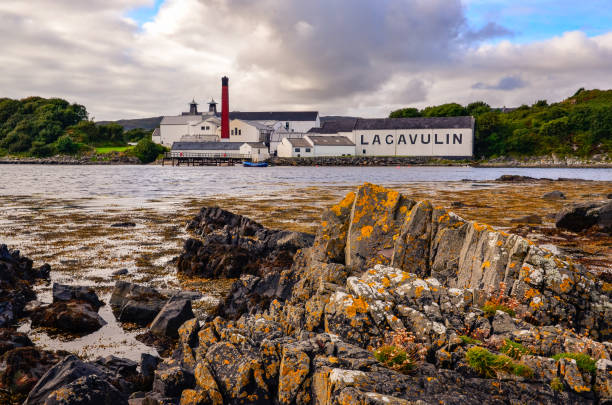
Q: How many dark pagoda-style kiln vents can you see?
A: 2